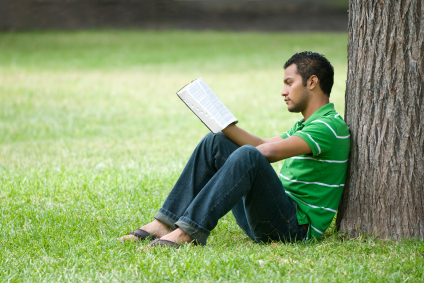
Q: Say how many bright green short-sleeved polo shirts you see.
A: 1